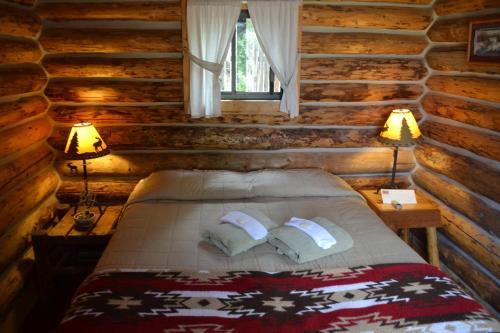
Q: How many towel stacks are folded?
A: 2